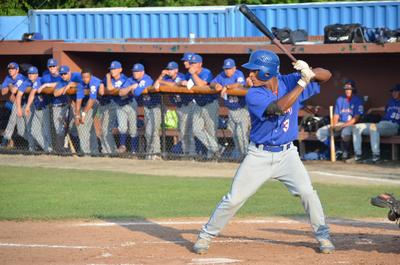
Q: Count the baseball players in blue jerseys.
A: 14